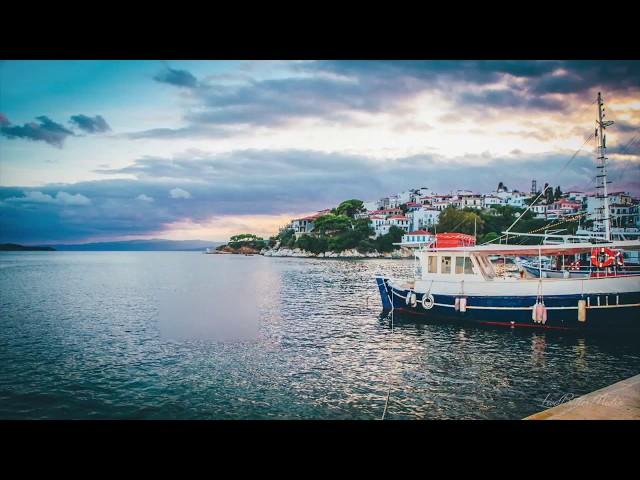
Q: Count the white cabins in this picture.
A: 1